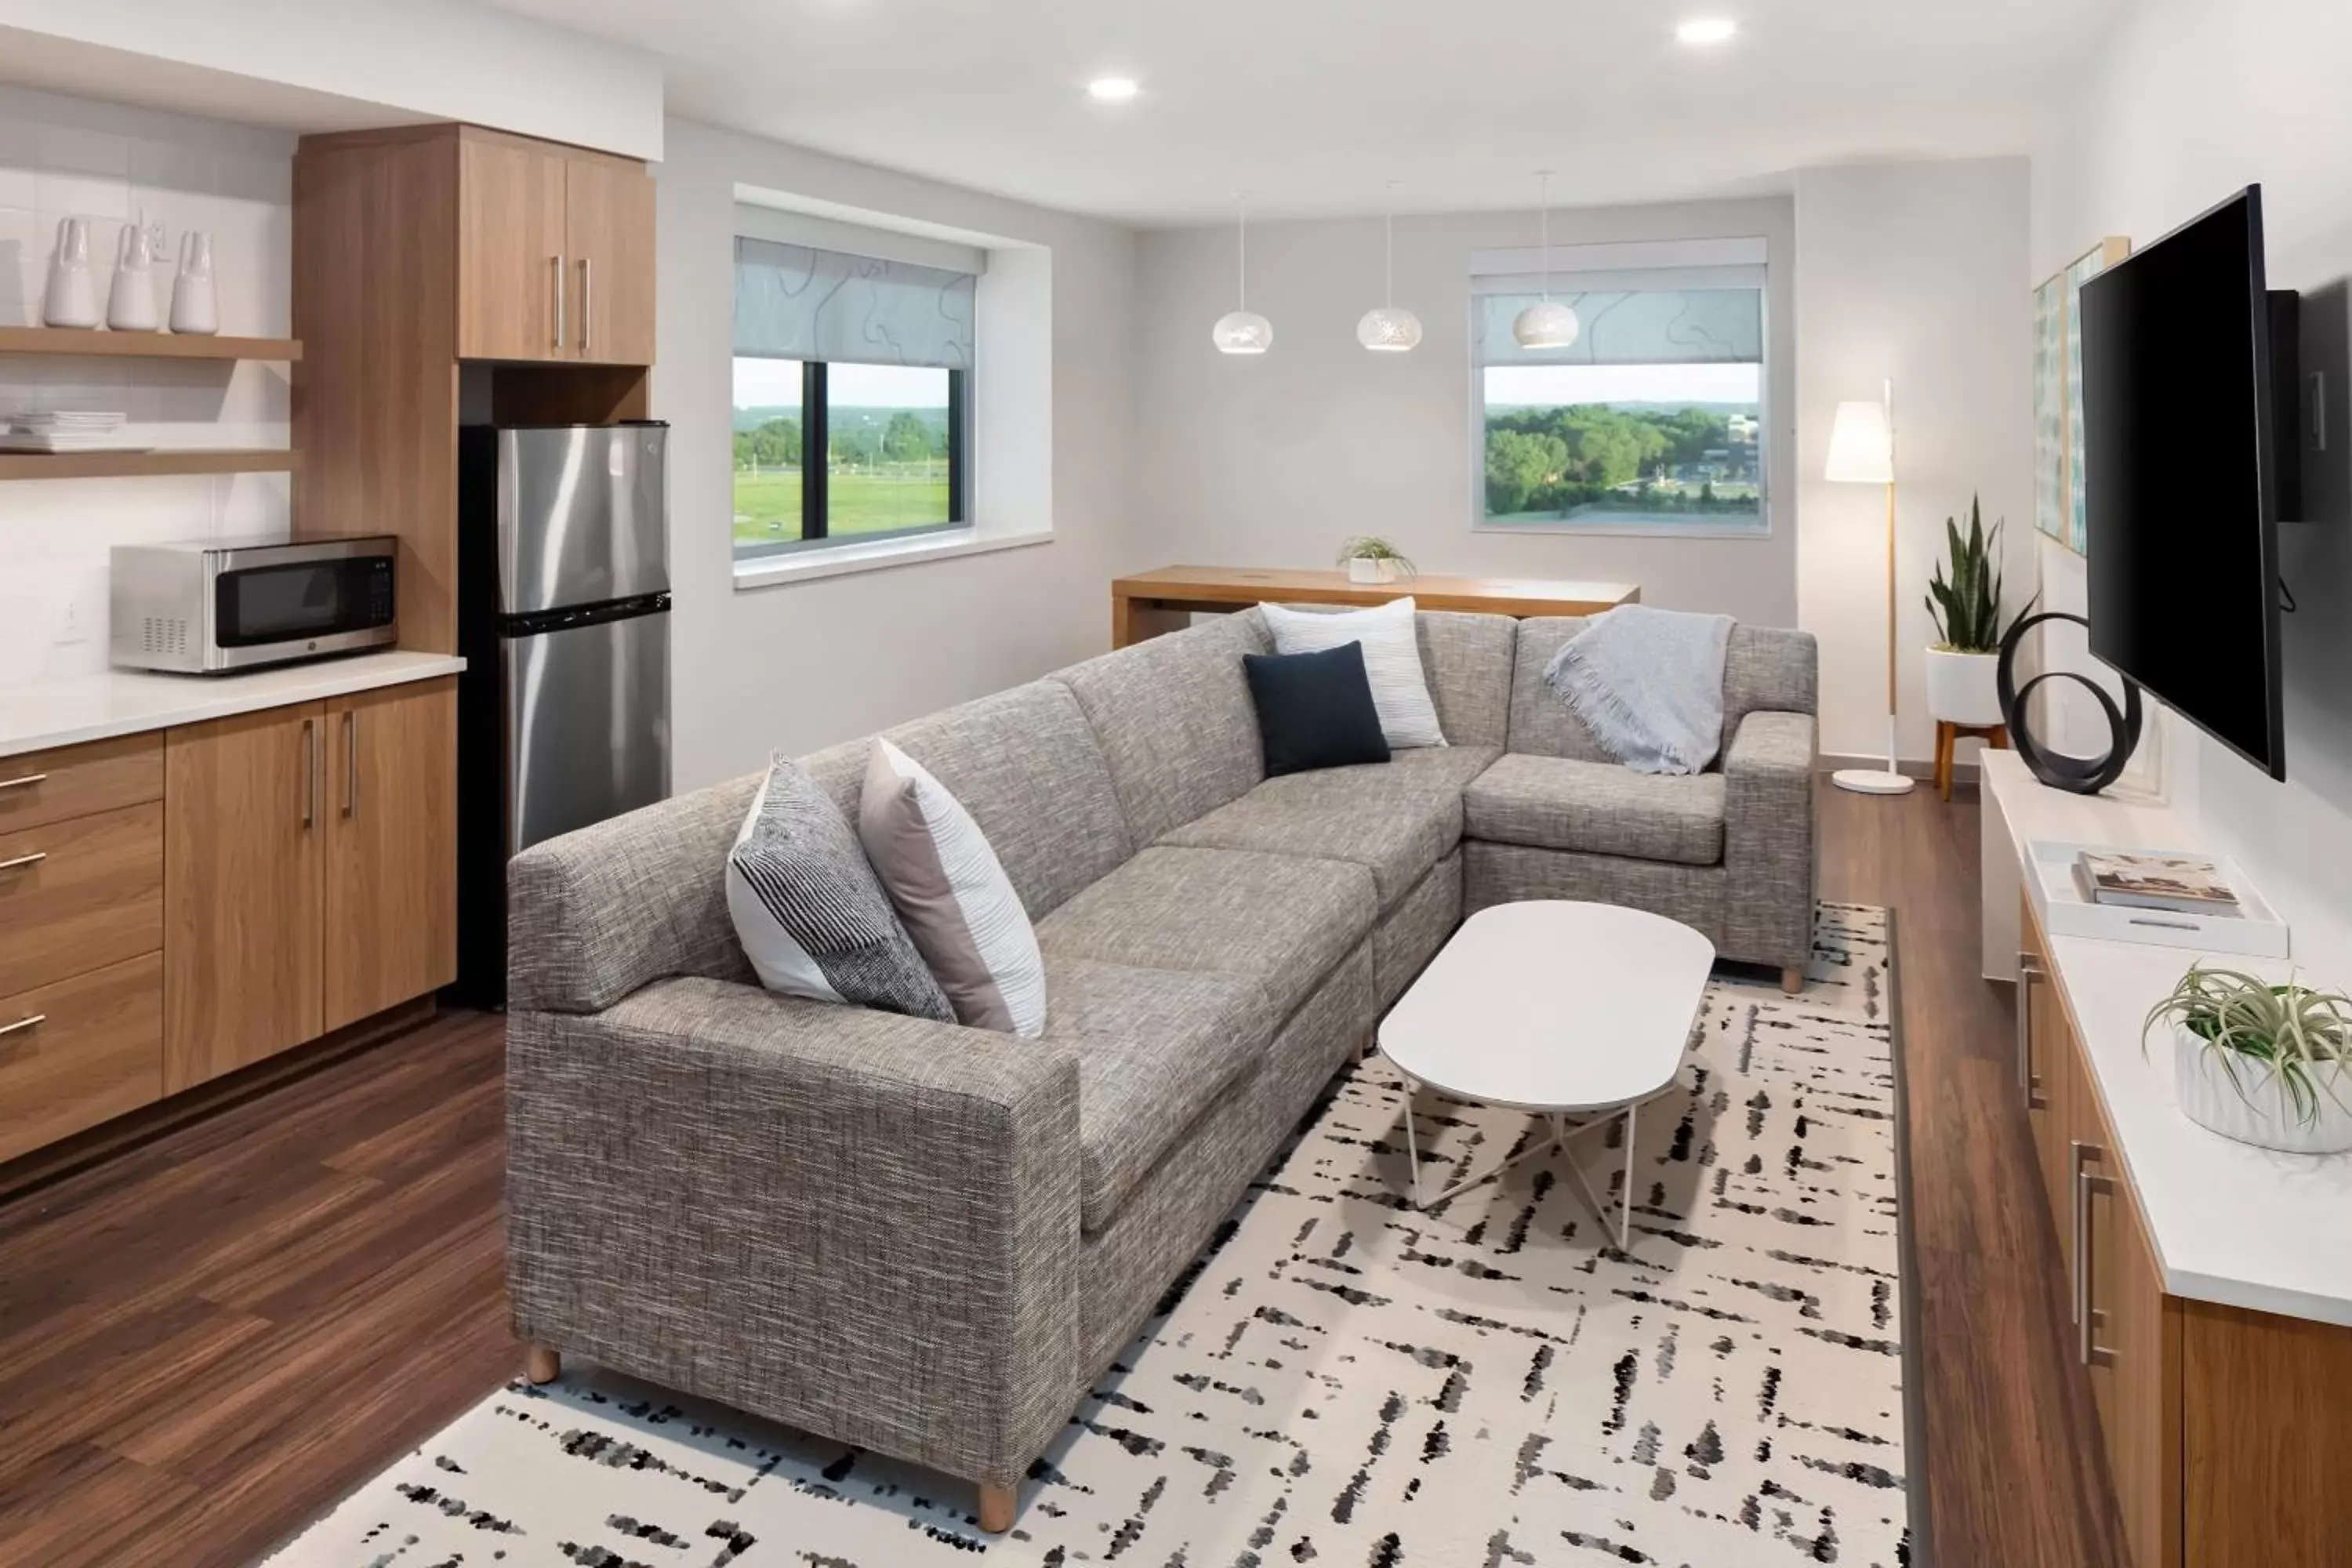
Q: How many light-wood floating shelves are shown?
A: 2